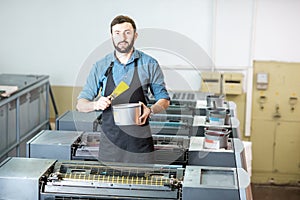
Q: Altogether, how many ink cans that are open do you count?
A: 4